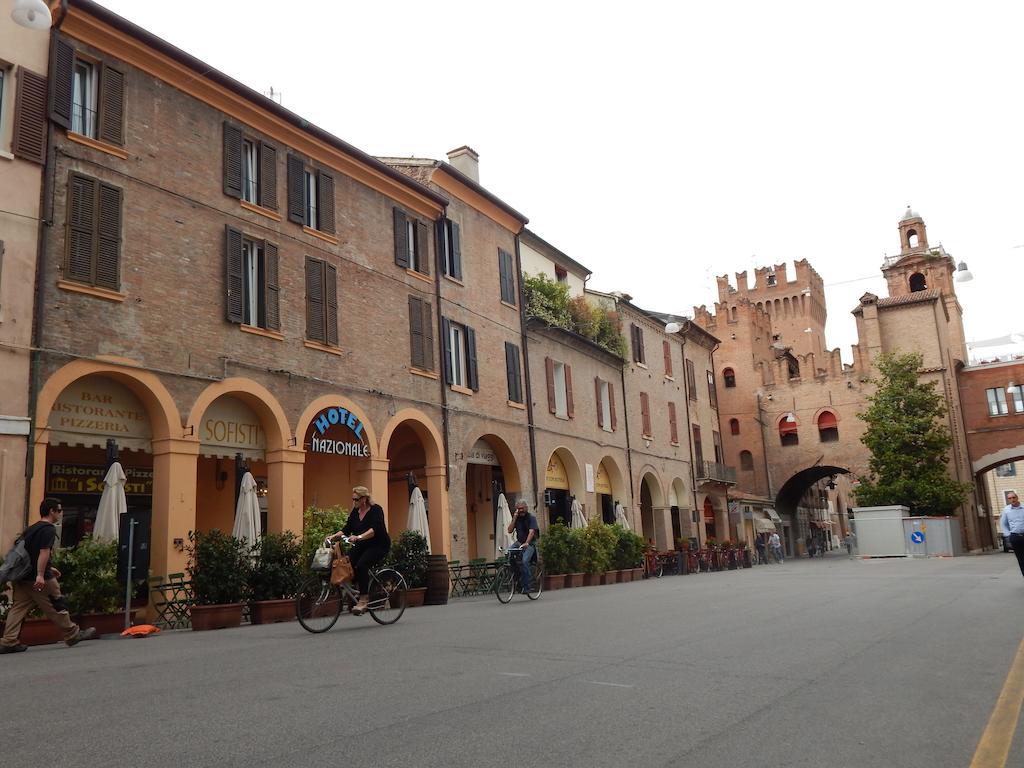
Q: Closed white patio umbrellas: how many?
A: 6